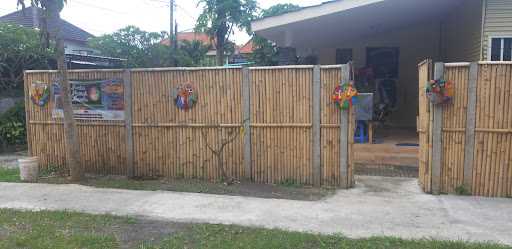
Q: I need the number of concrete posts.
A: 6